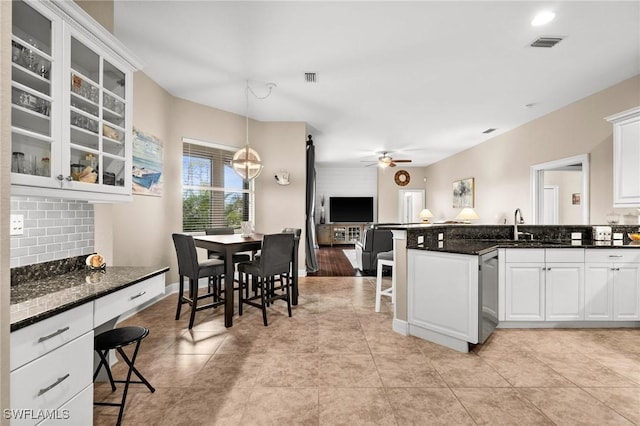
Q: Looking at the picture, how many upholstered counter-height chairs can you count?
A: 4